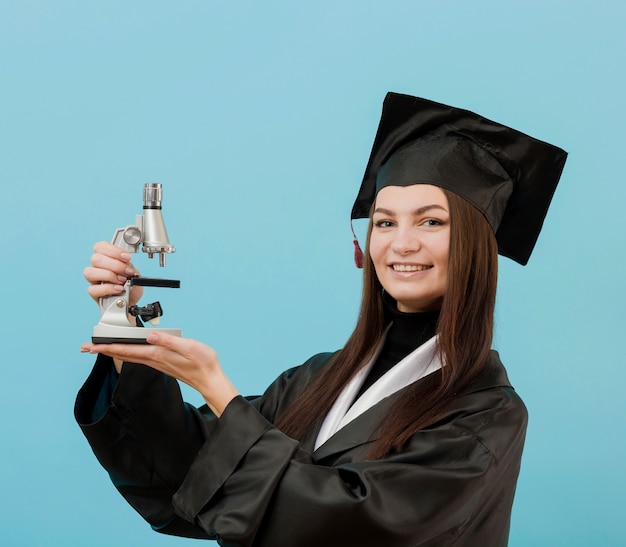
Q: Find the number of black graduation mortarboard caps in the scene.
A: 1